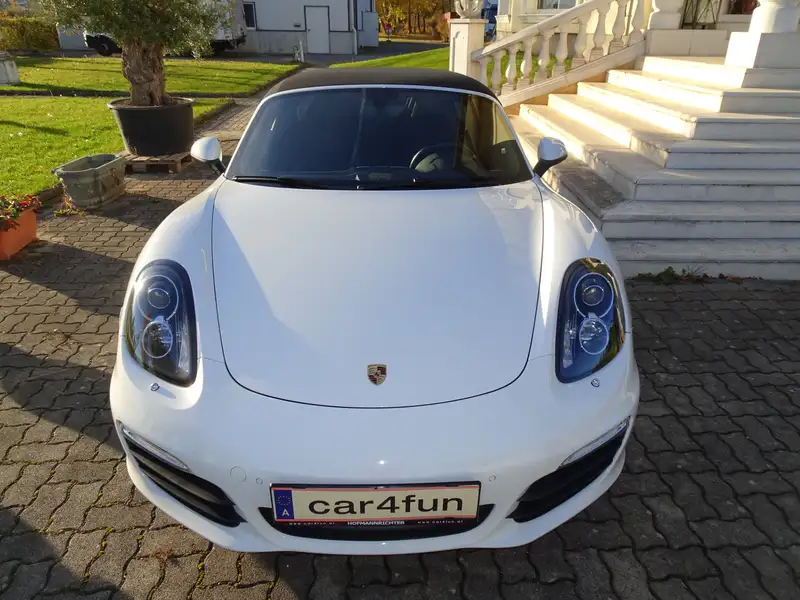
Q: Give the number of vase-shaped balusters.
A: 10